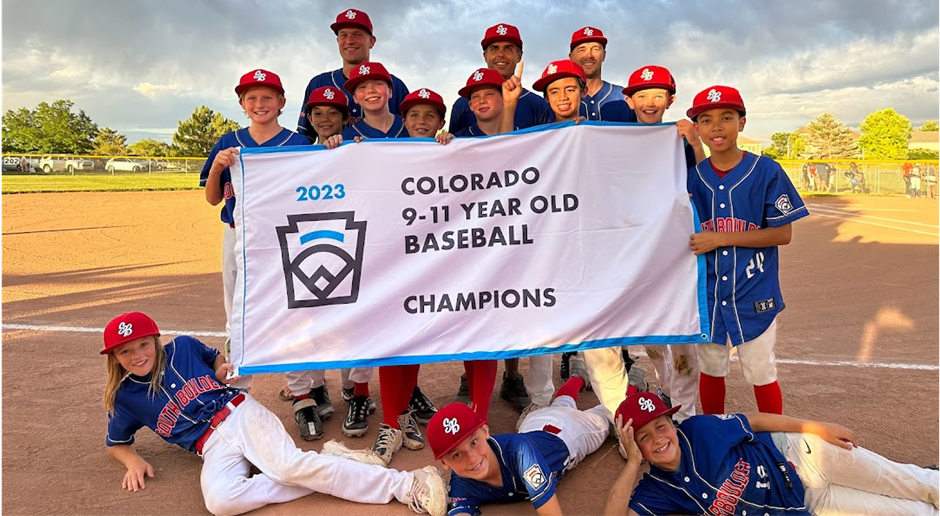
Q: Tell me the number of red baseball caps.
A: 14